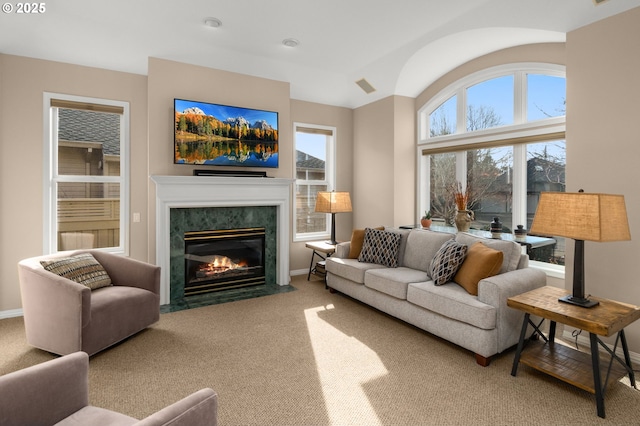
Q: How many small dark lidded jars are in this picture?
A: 2